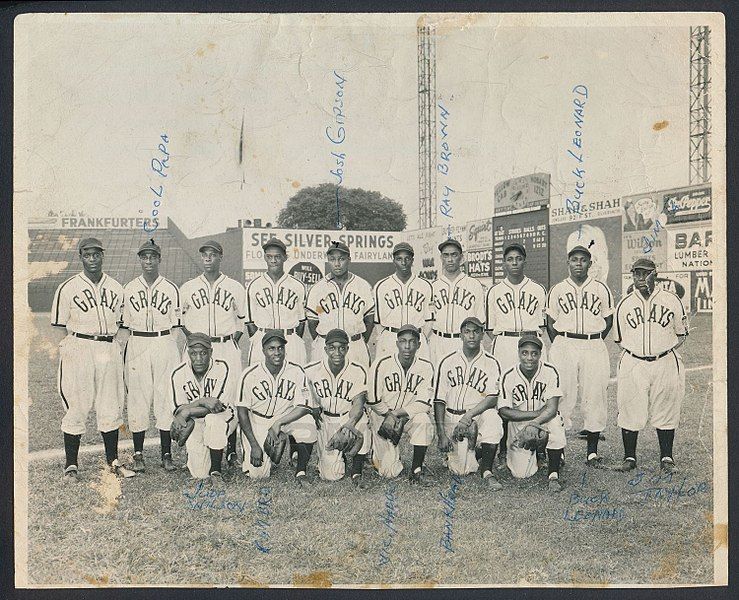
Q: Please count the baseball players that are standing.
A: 10